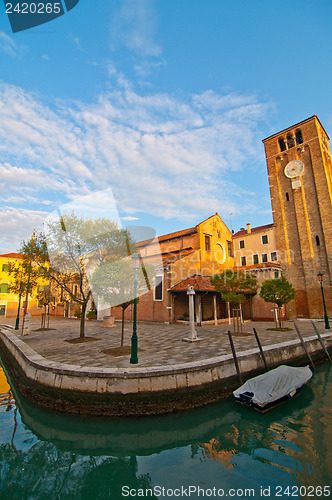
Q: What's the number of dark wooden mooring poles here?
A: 4